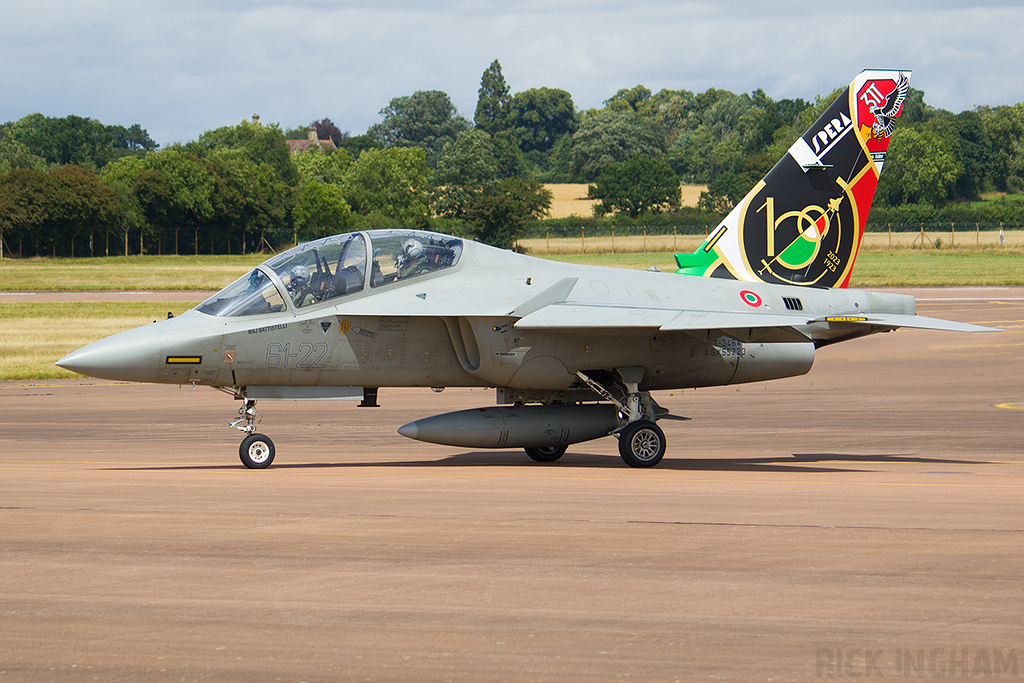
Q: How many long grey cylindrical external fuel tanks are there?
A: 1